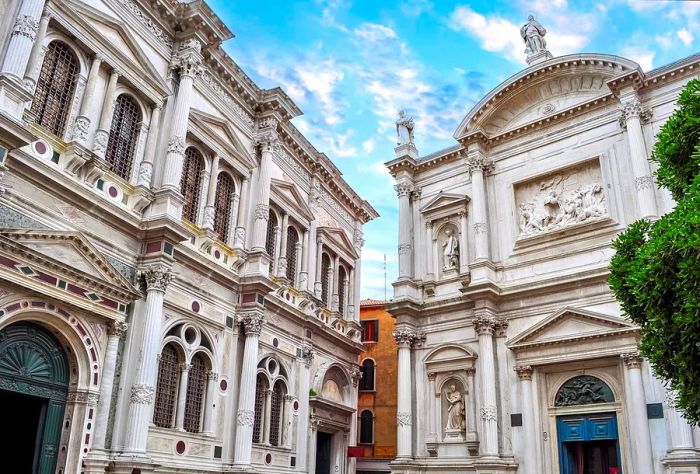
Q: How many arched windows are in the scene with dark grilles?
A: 12